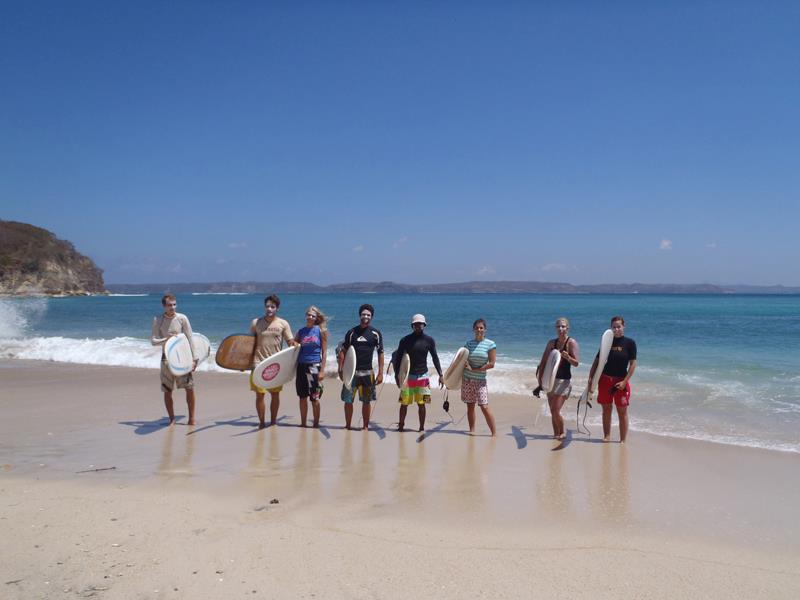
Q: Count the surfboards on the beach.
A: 8